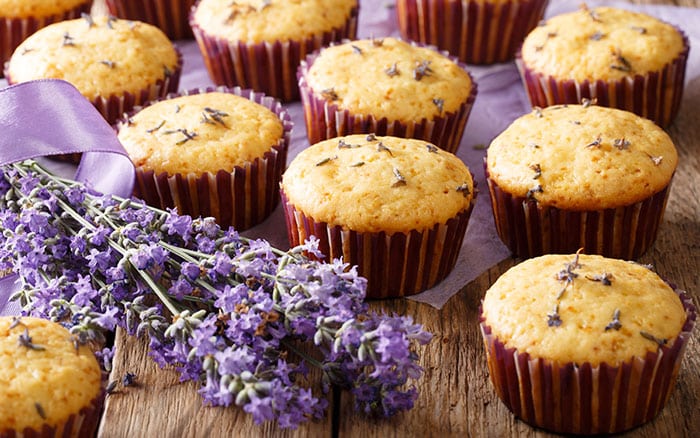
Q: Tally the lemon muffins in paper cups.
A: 12